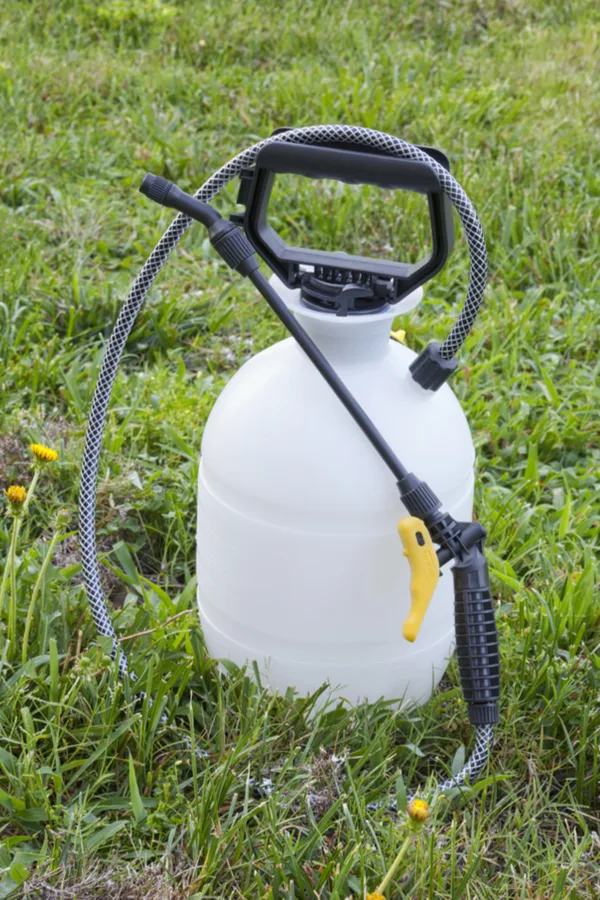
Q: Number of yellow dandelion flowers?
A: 4